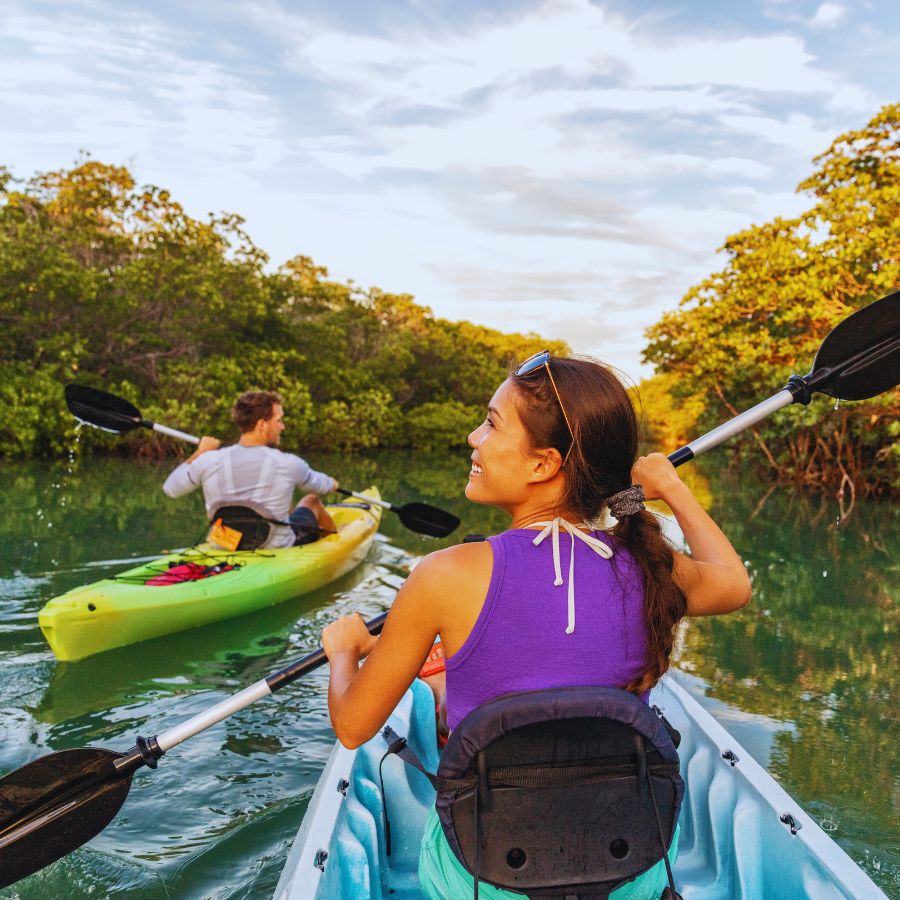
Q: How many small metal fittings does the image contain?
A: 4